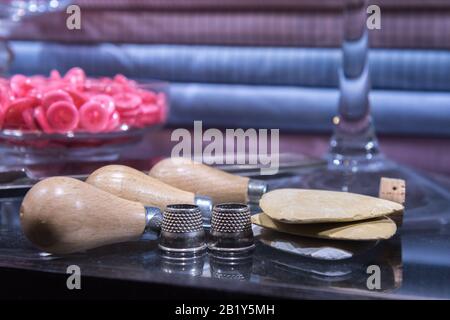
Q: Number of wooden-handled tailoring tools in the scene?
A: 3